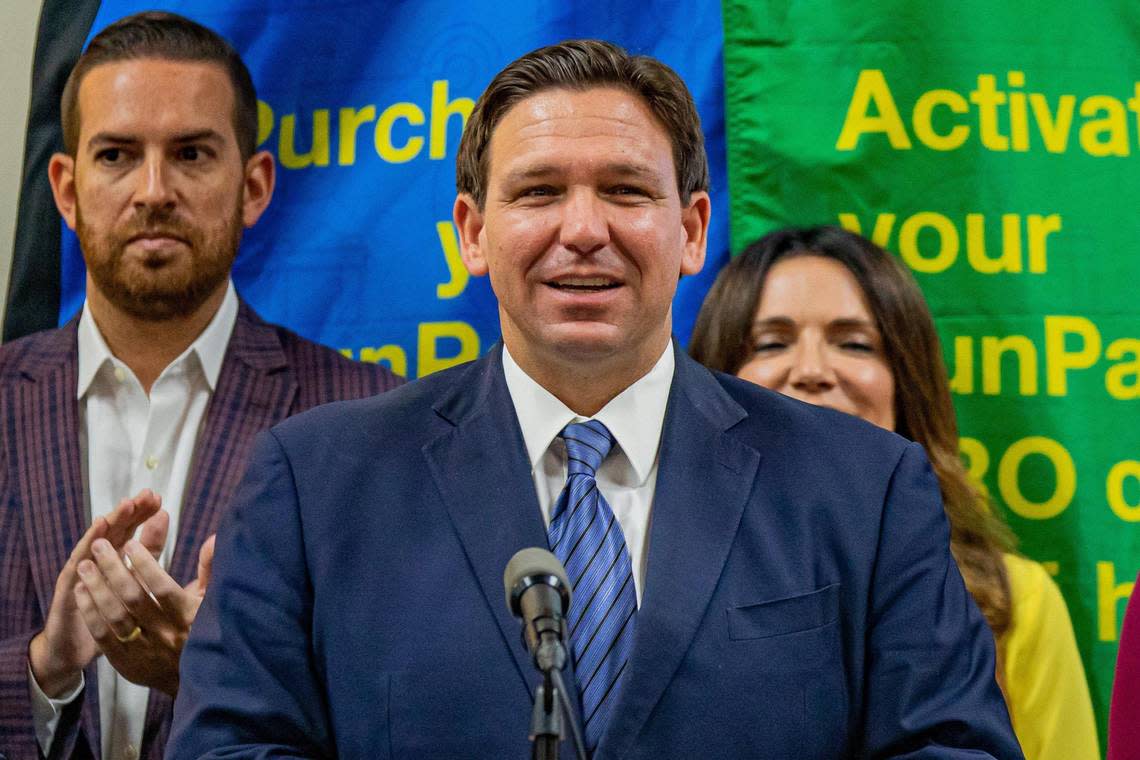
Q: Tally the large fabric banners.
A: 2